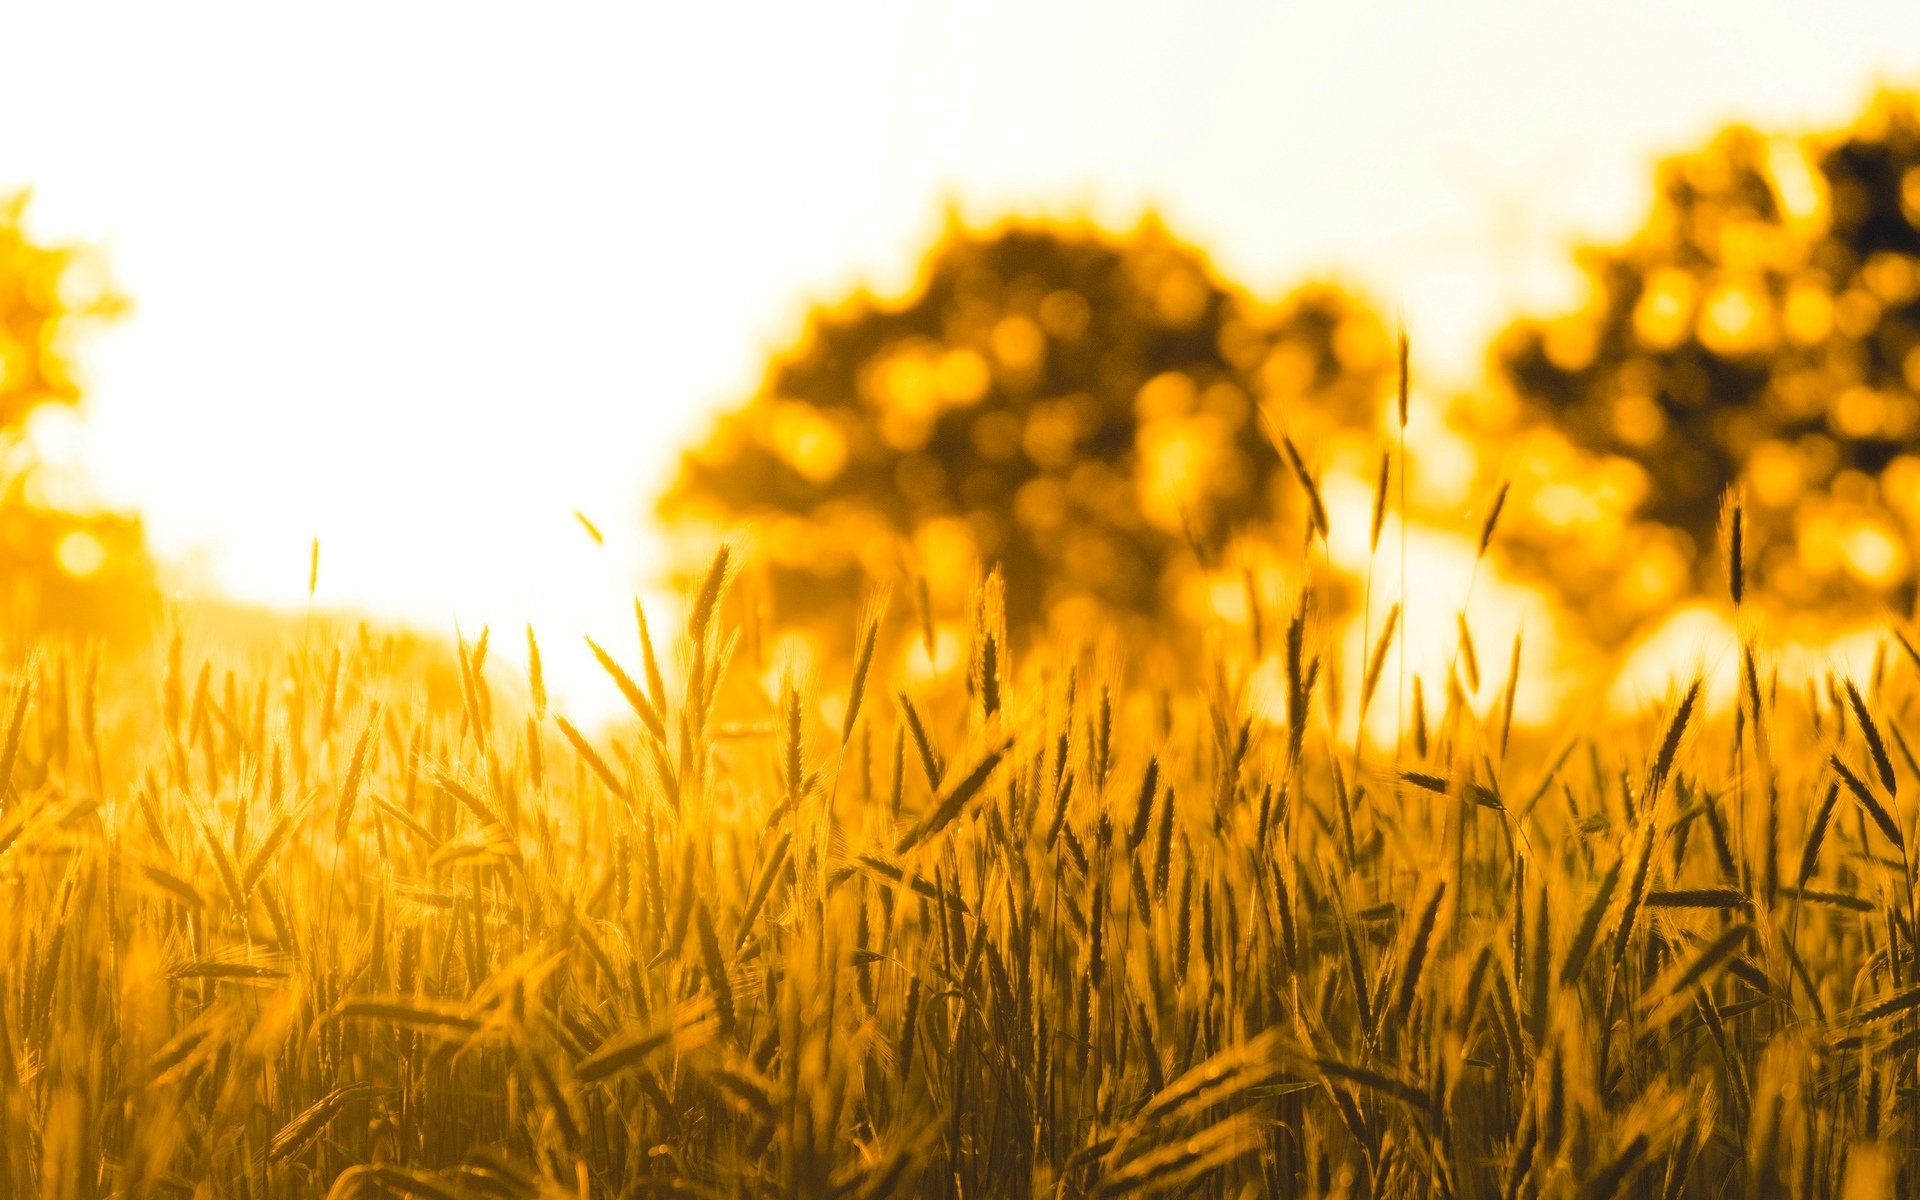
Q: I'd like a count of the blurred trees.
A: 3